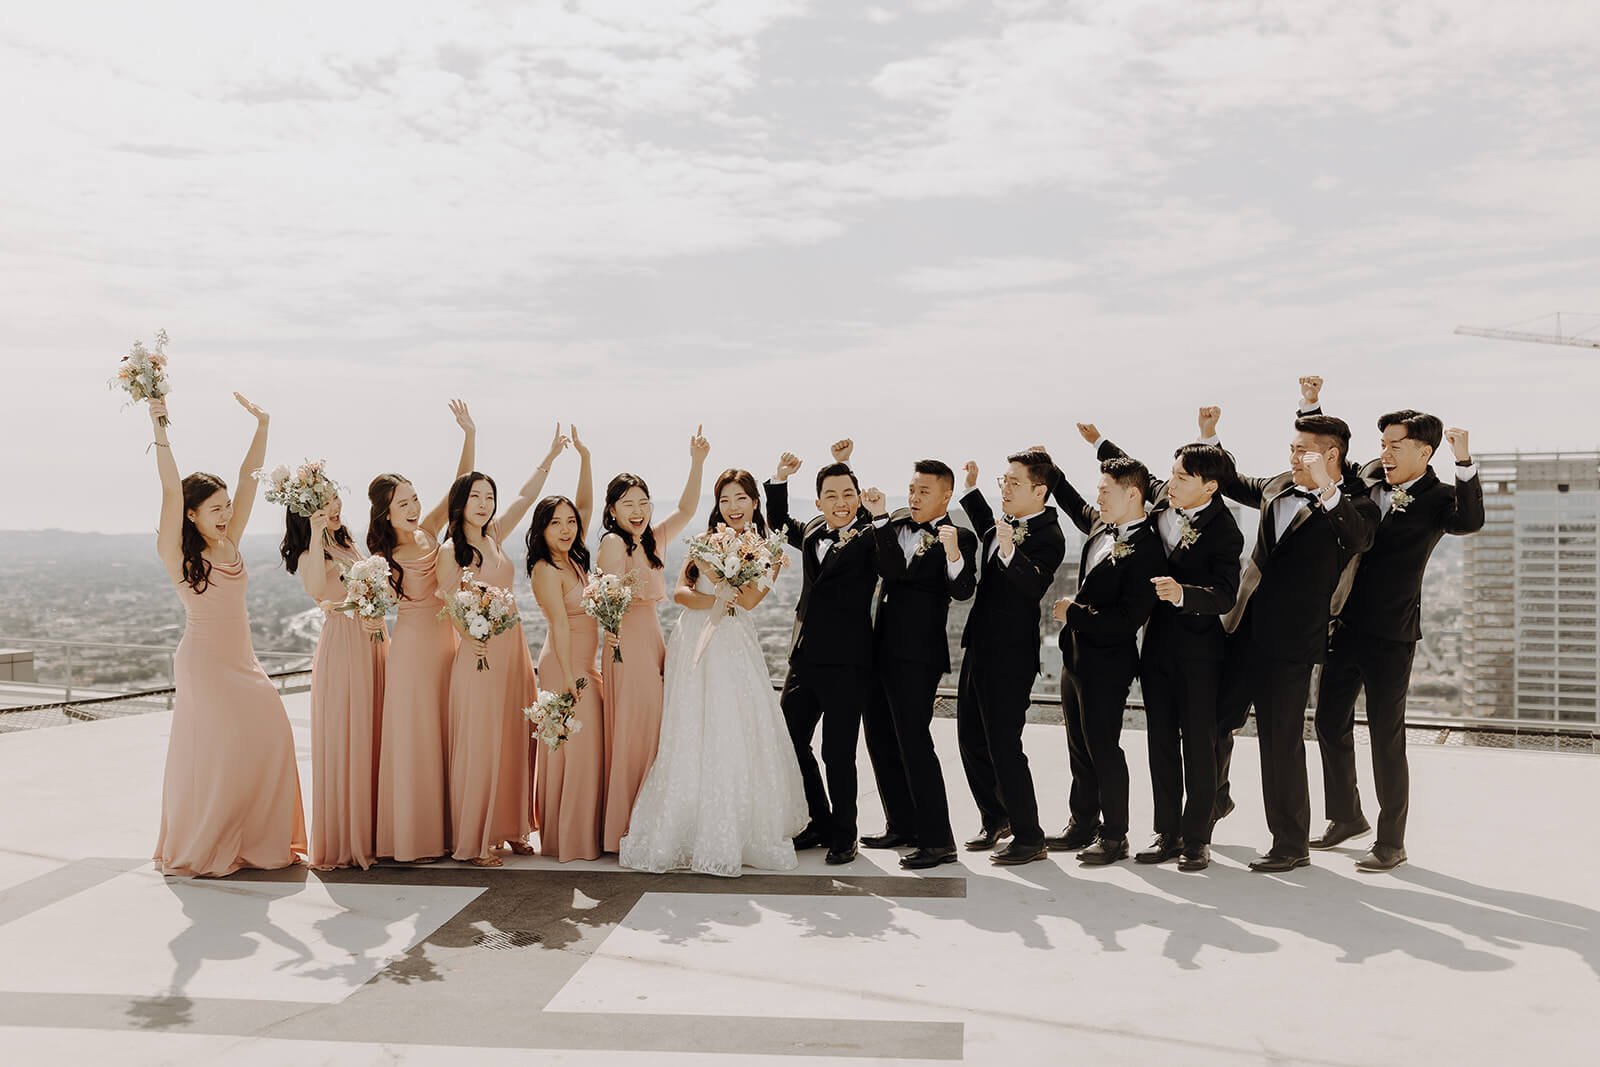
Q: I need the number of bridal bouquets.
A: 7